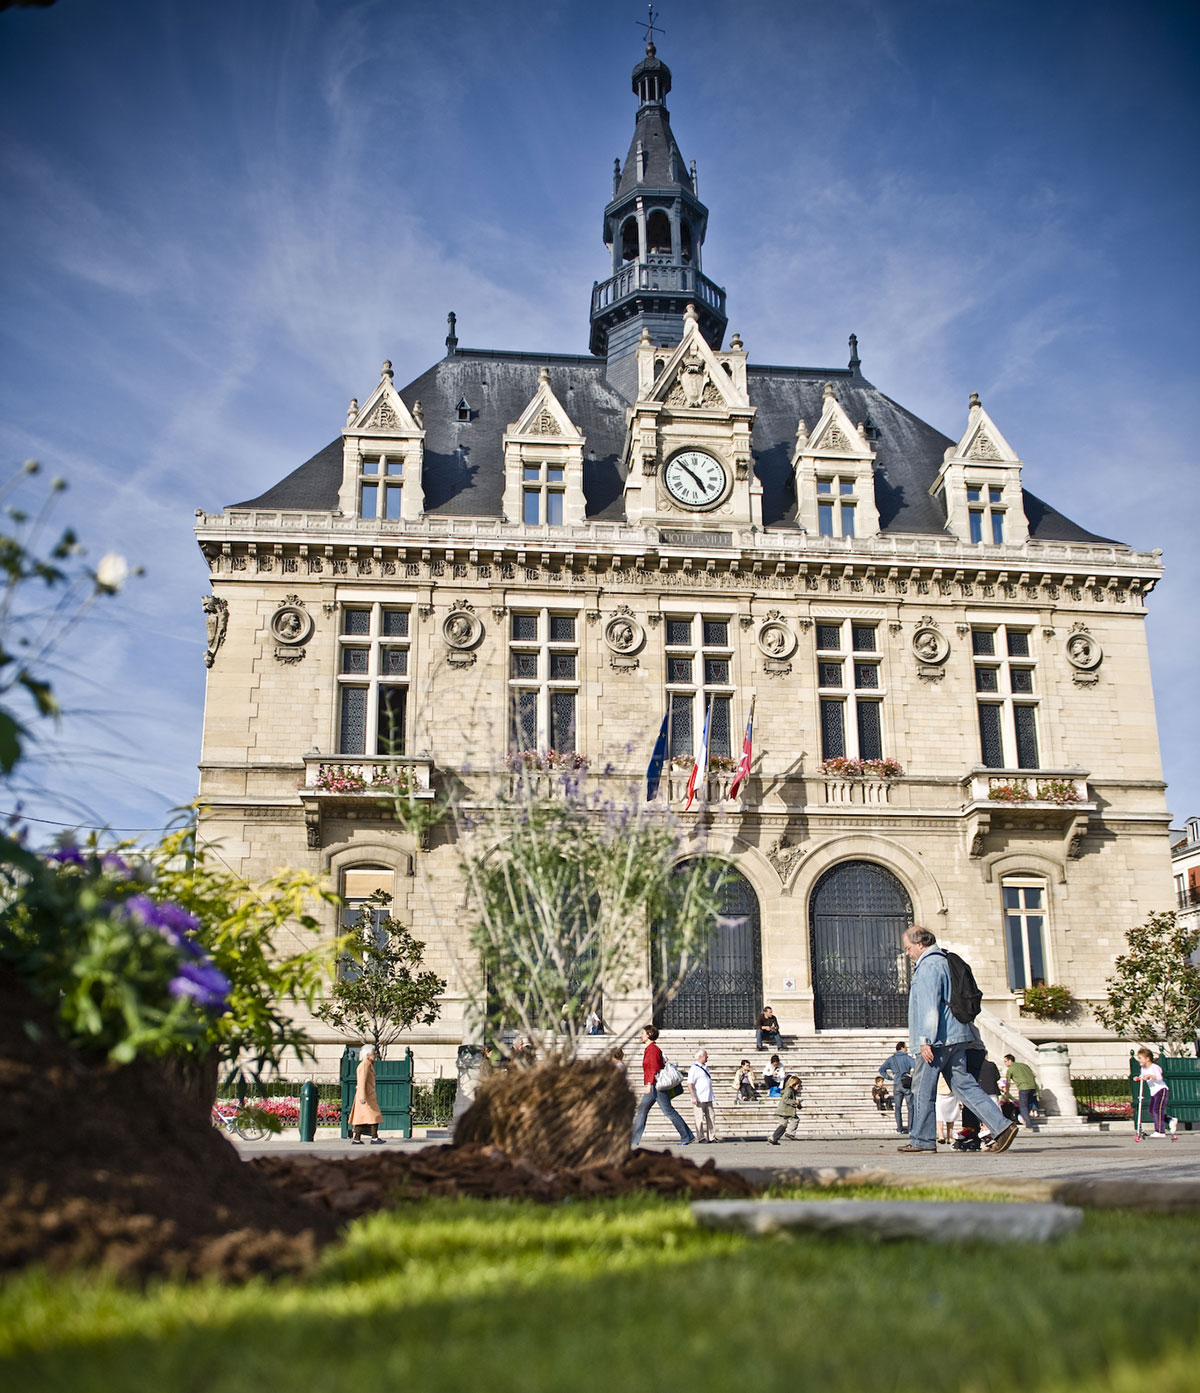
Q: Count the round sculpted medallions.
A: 6